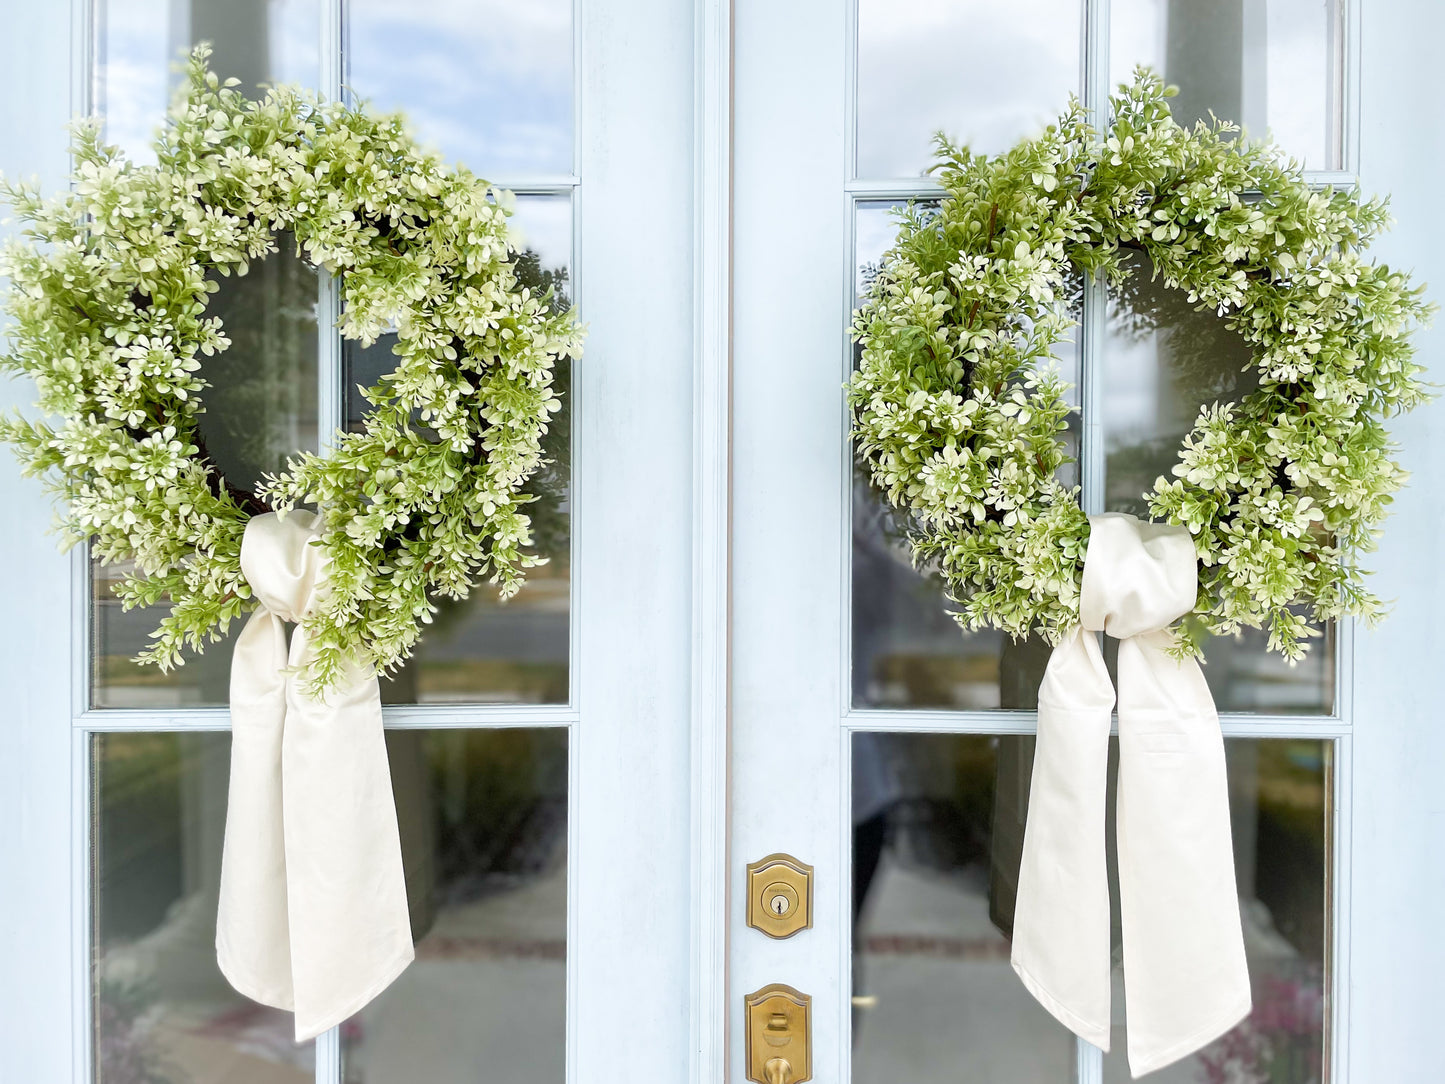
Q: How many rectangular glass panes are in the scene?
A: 12